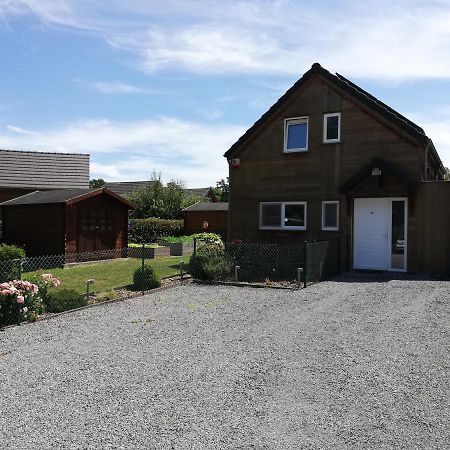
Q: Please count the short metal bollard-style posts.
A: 4